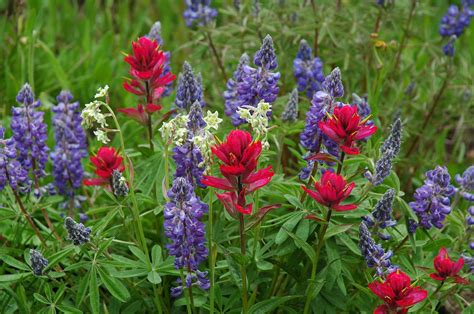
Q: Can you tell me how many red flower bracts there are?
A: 7